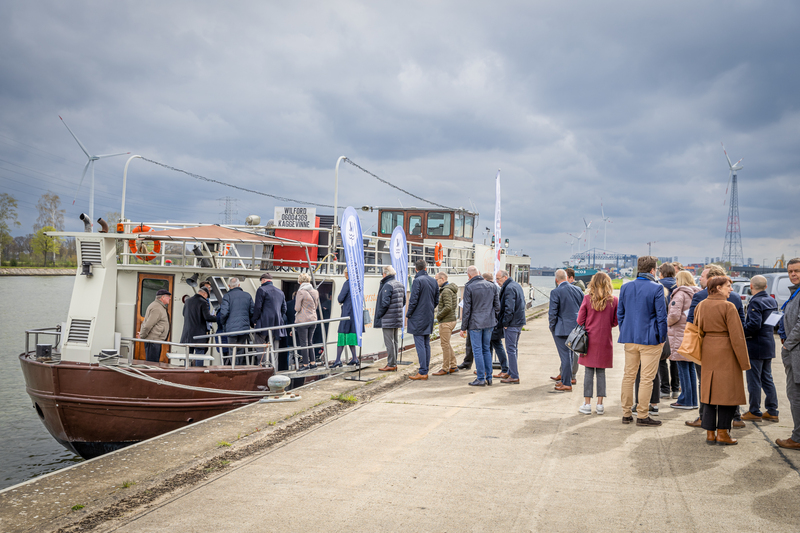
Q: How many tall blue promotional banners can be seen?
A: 2